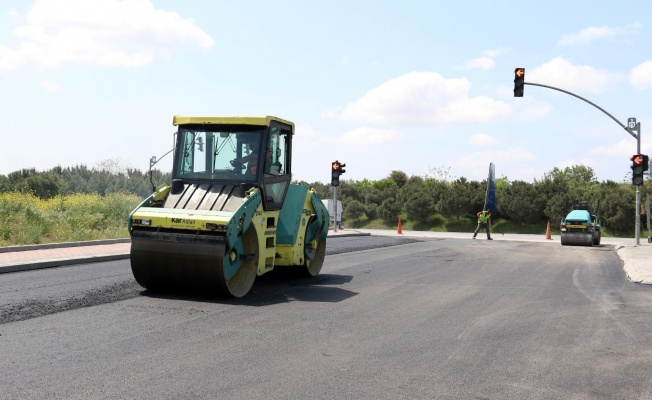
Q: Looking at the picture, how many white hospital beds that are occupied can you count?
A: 0